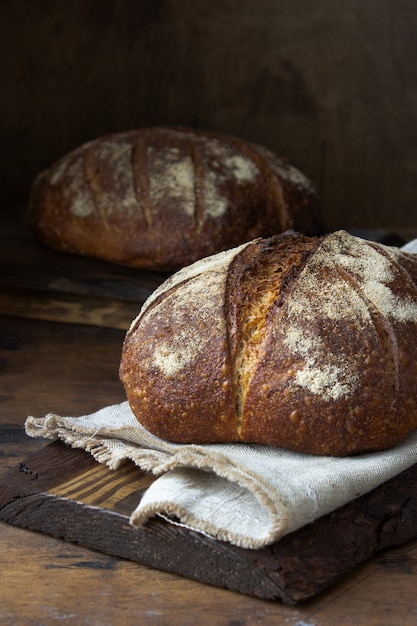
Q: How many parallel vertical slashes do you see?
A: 4